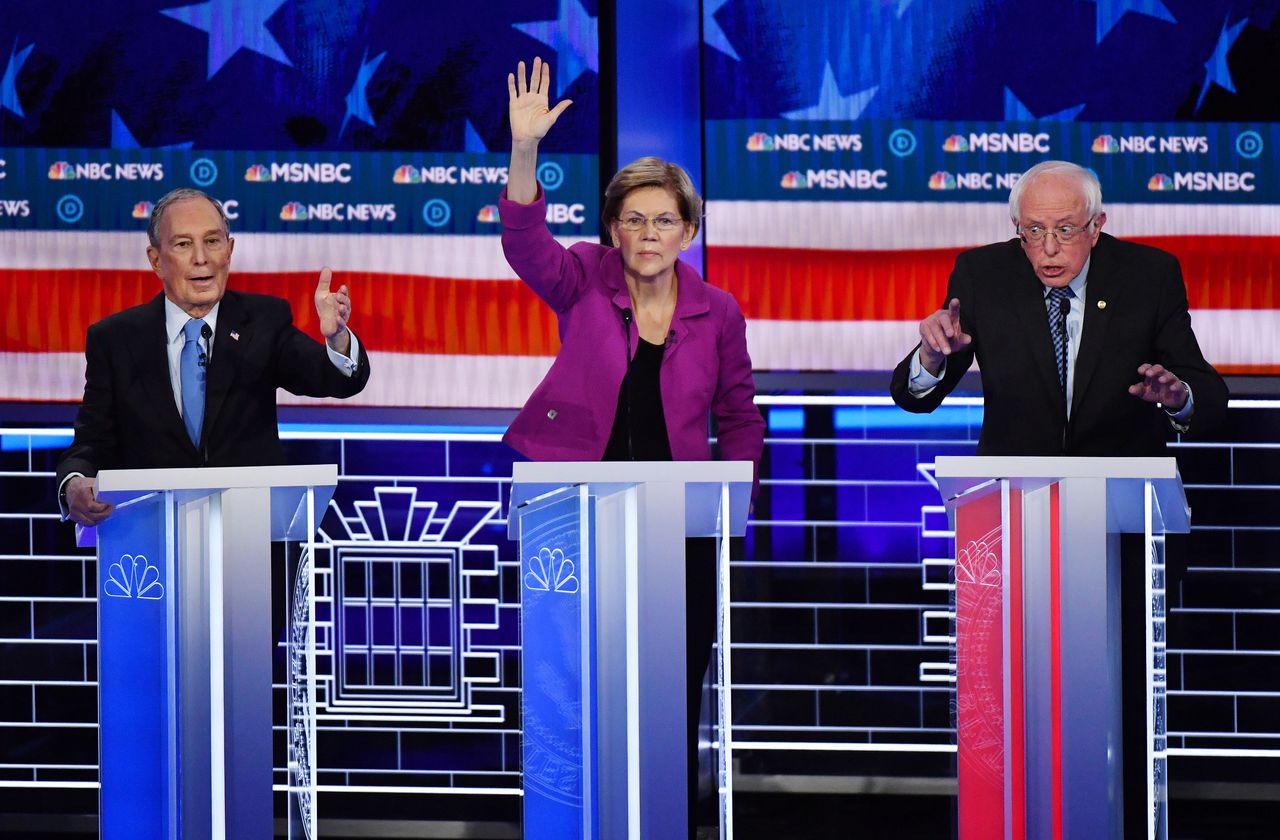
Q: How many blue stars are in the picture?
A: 12